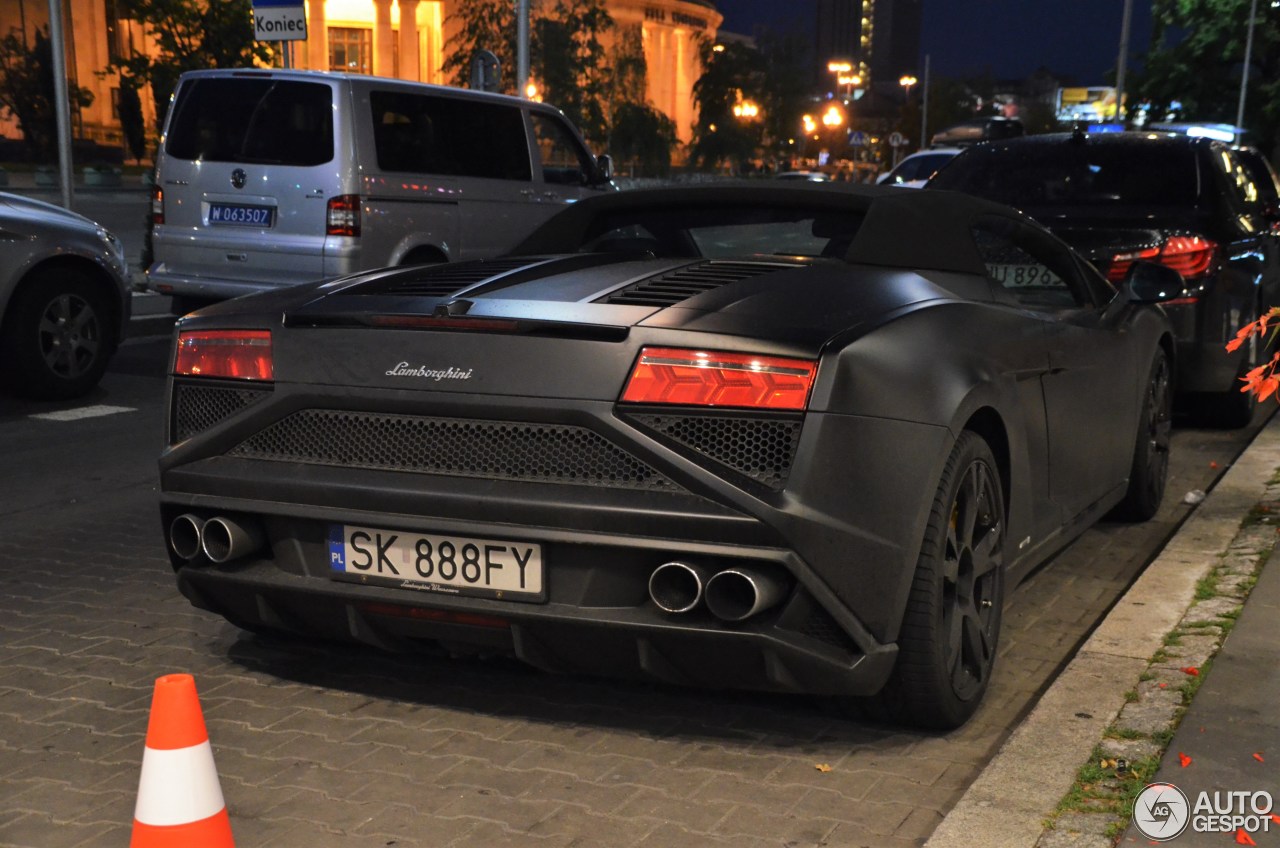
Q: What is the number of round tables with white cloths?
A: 0